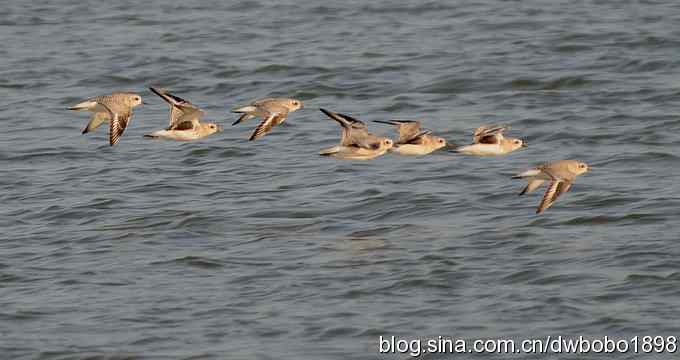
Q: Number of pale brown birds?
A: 7